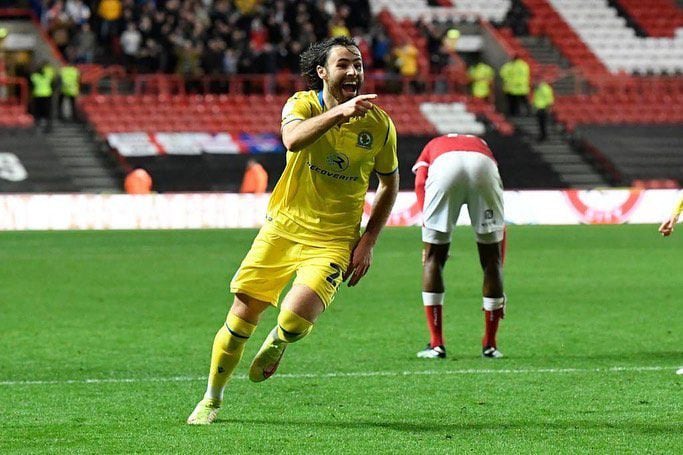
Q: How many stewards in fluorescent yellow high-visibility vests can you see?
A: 5